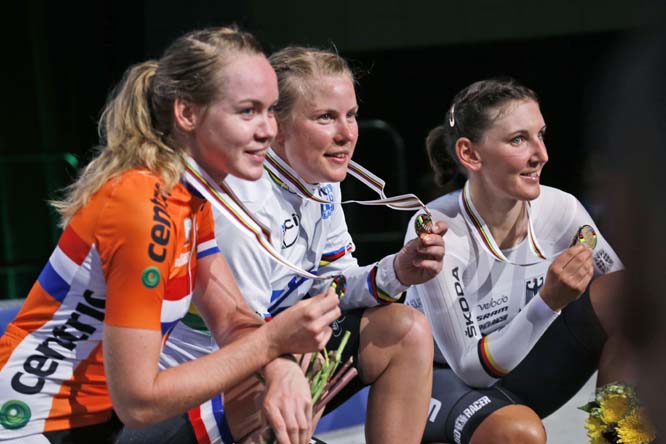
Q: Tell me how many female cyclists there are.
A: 3